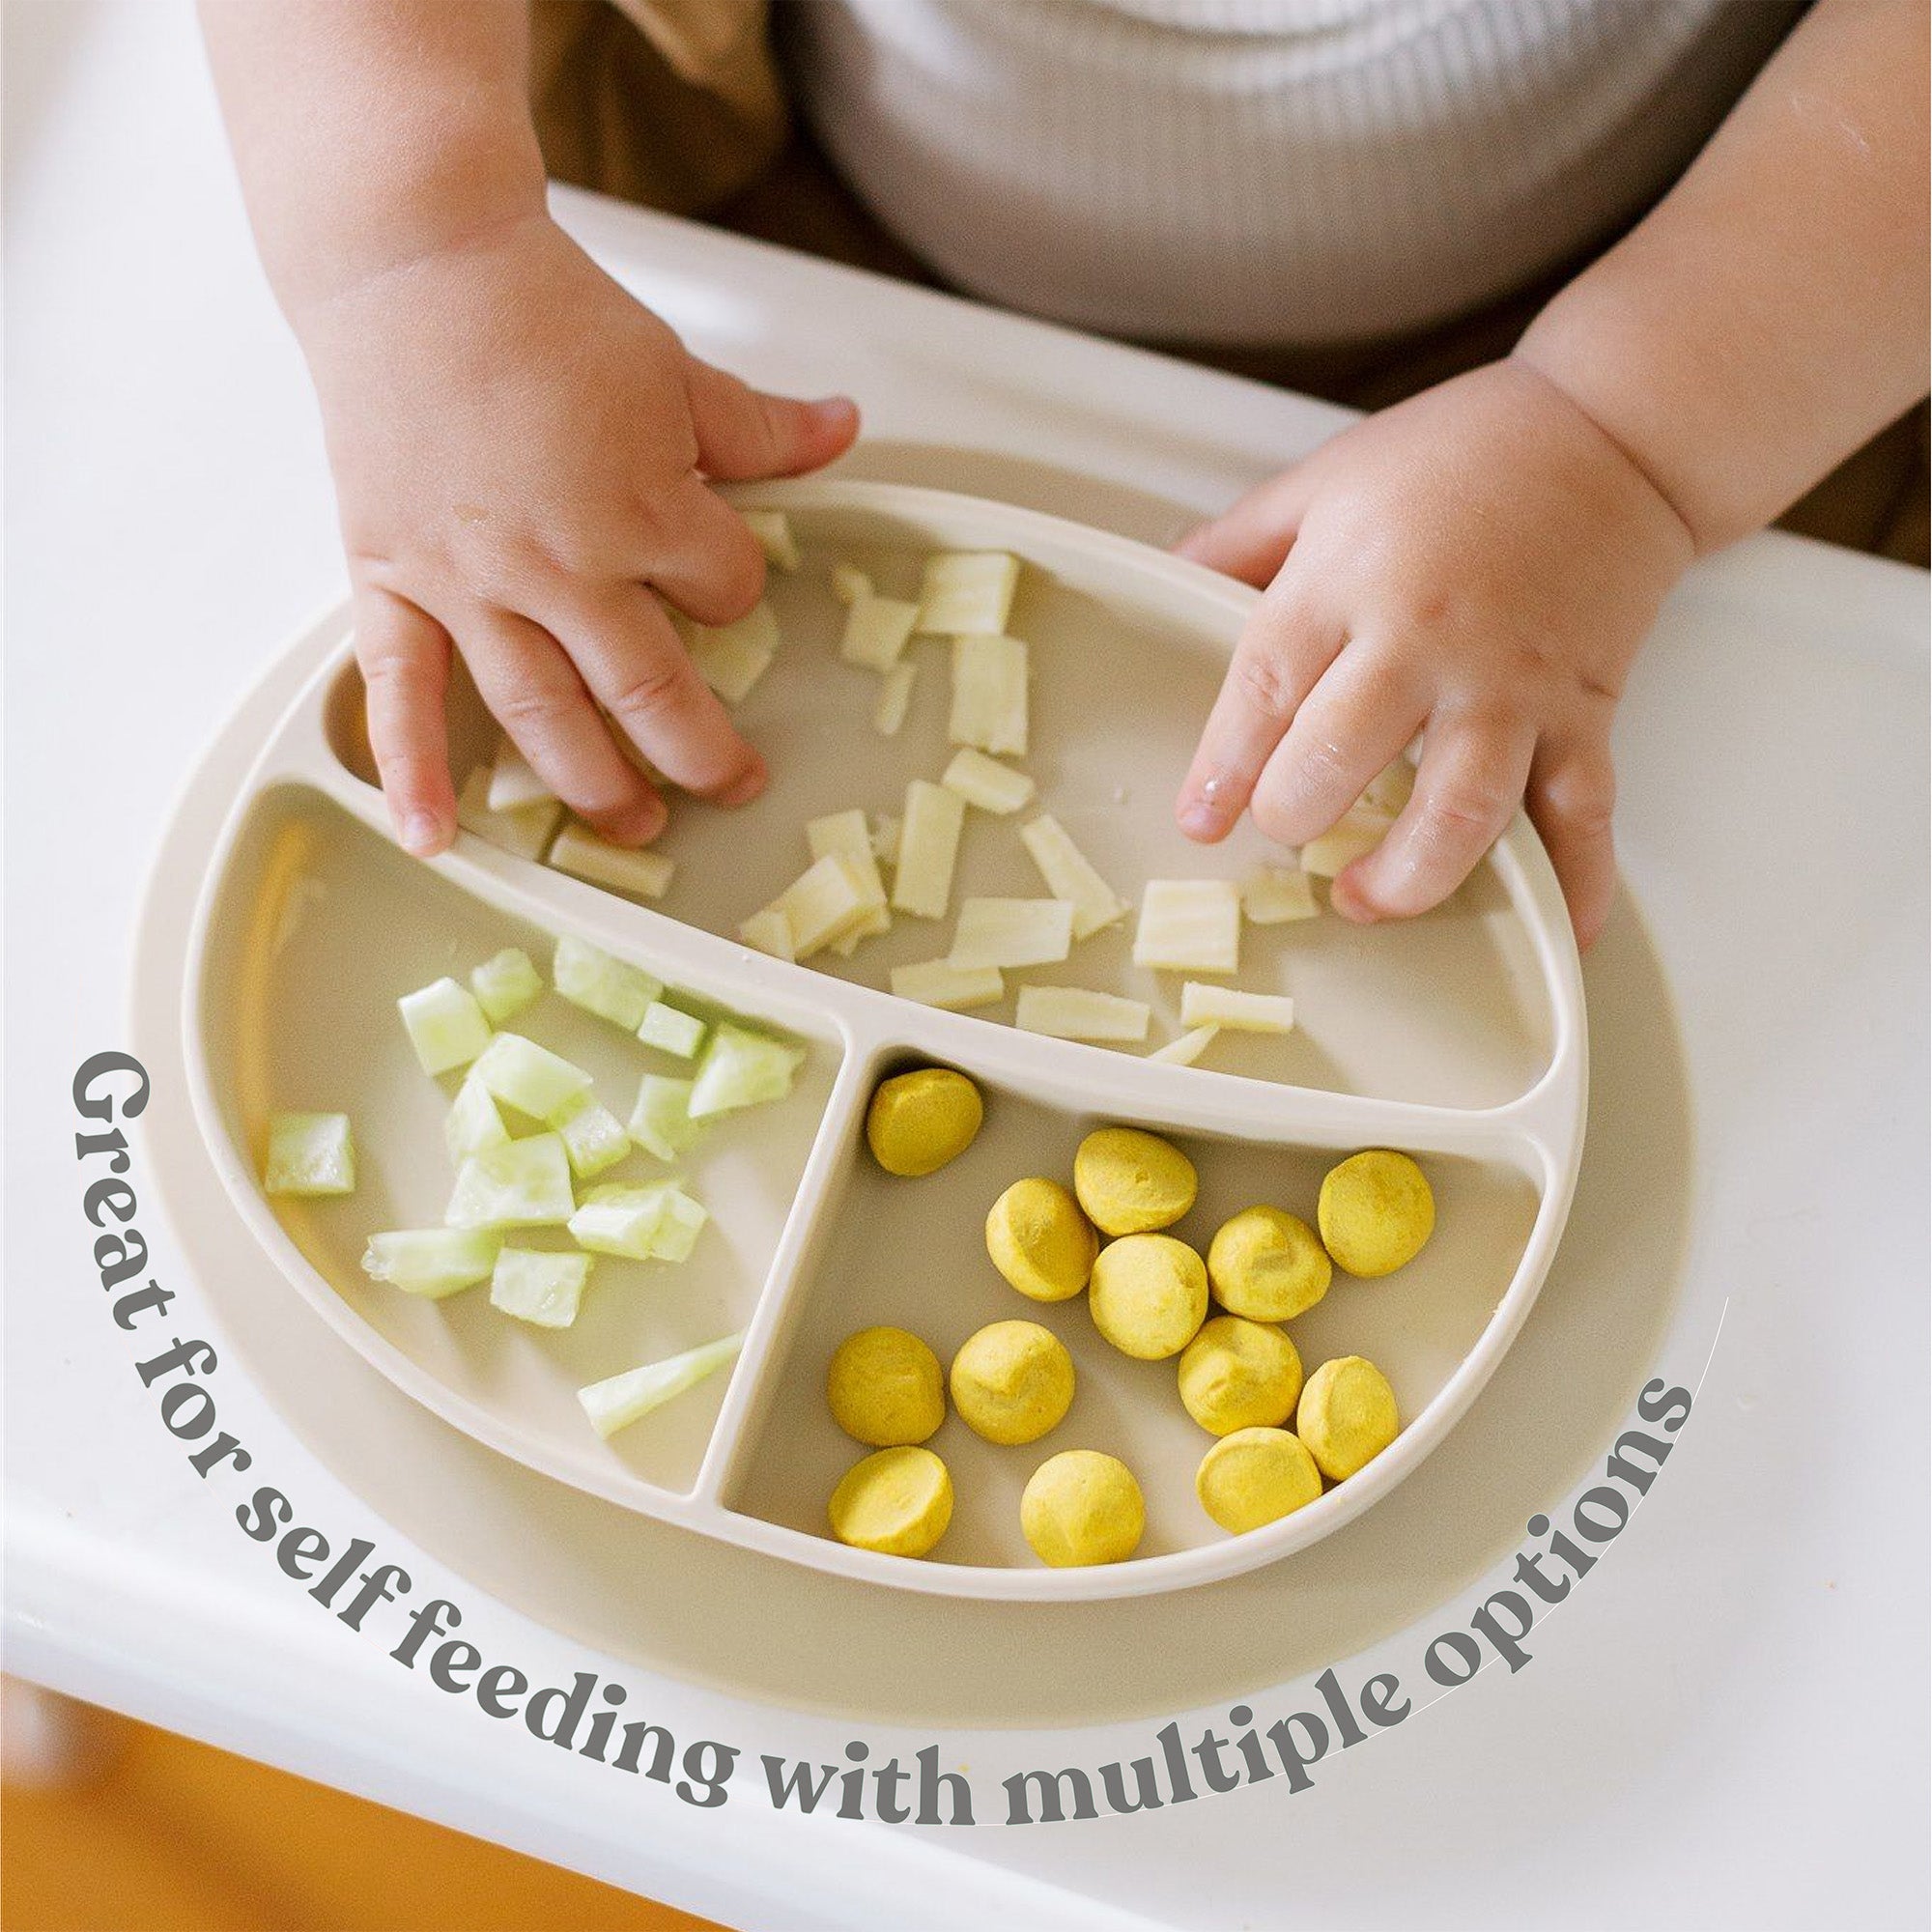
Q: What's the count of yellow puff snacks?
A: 13